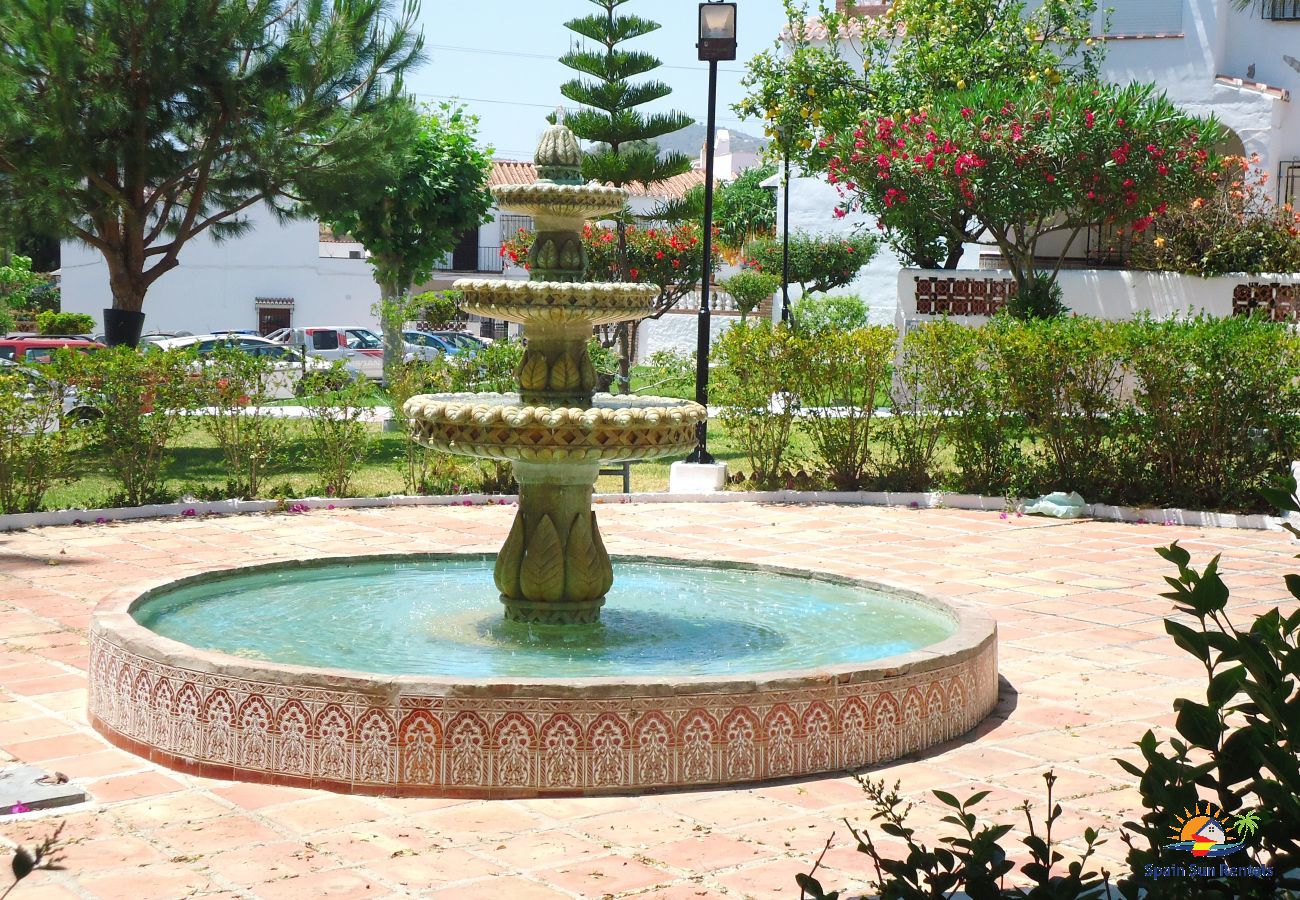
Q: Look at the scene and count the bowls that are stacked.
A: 3